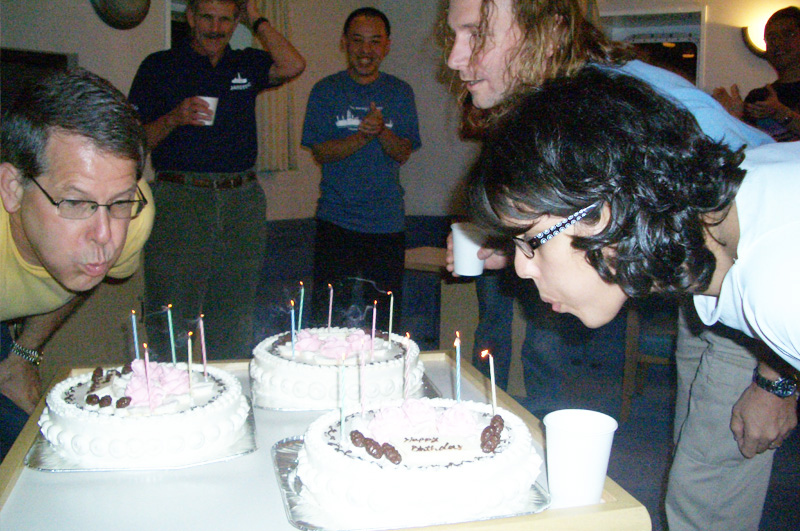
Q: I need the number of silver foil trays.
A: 3